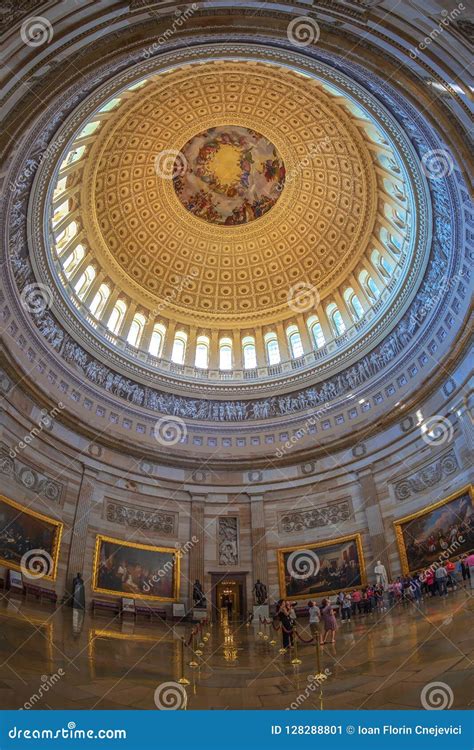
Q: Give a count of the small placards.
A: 3